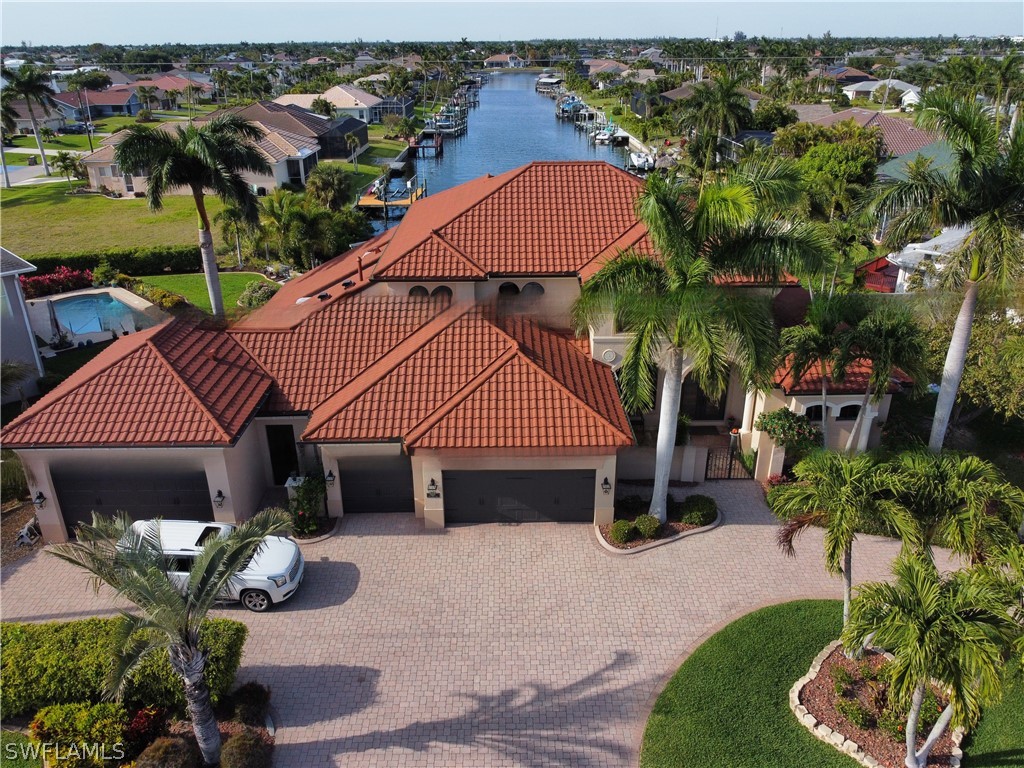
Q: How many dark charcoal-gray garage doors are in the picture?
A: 3